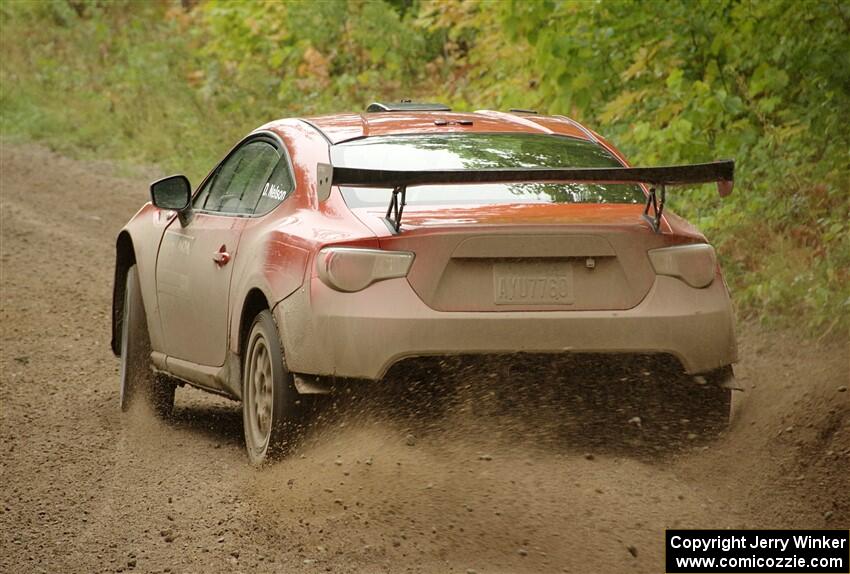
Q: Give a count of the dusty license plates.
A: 1